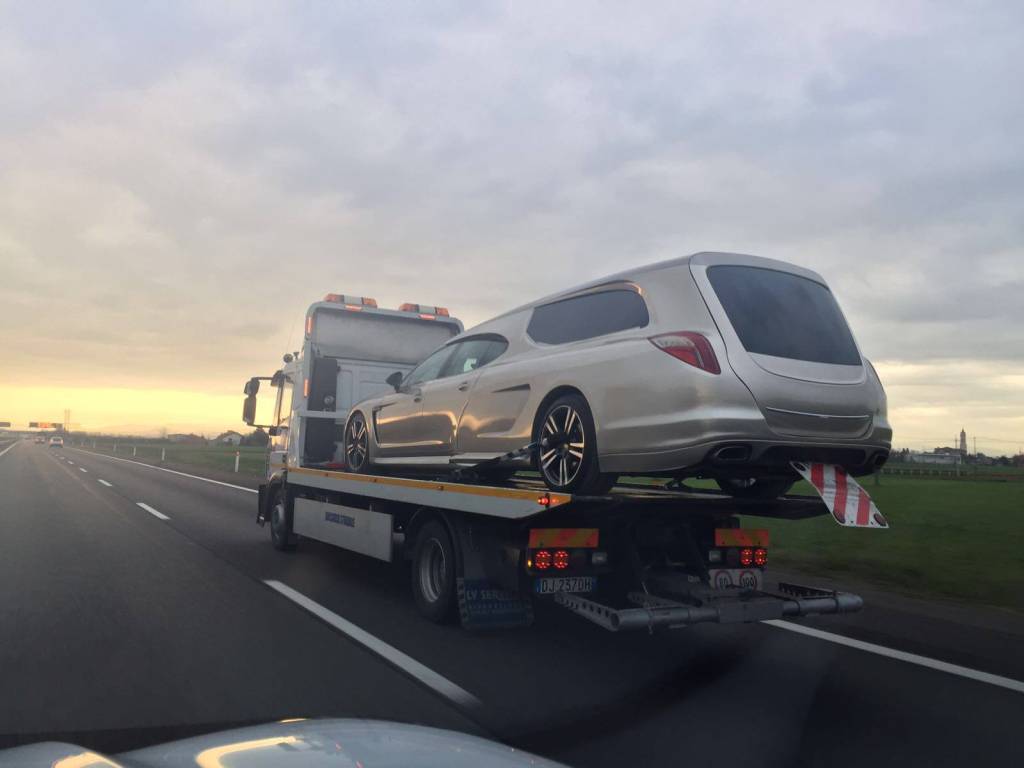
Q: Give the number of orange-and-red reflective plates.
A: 2